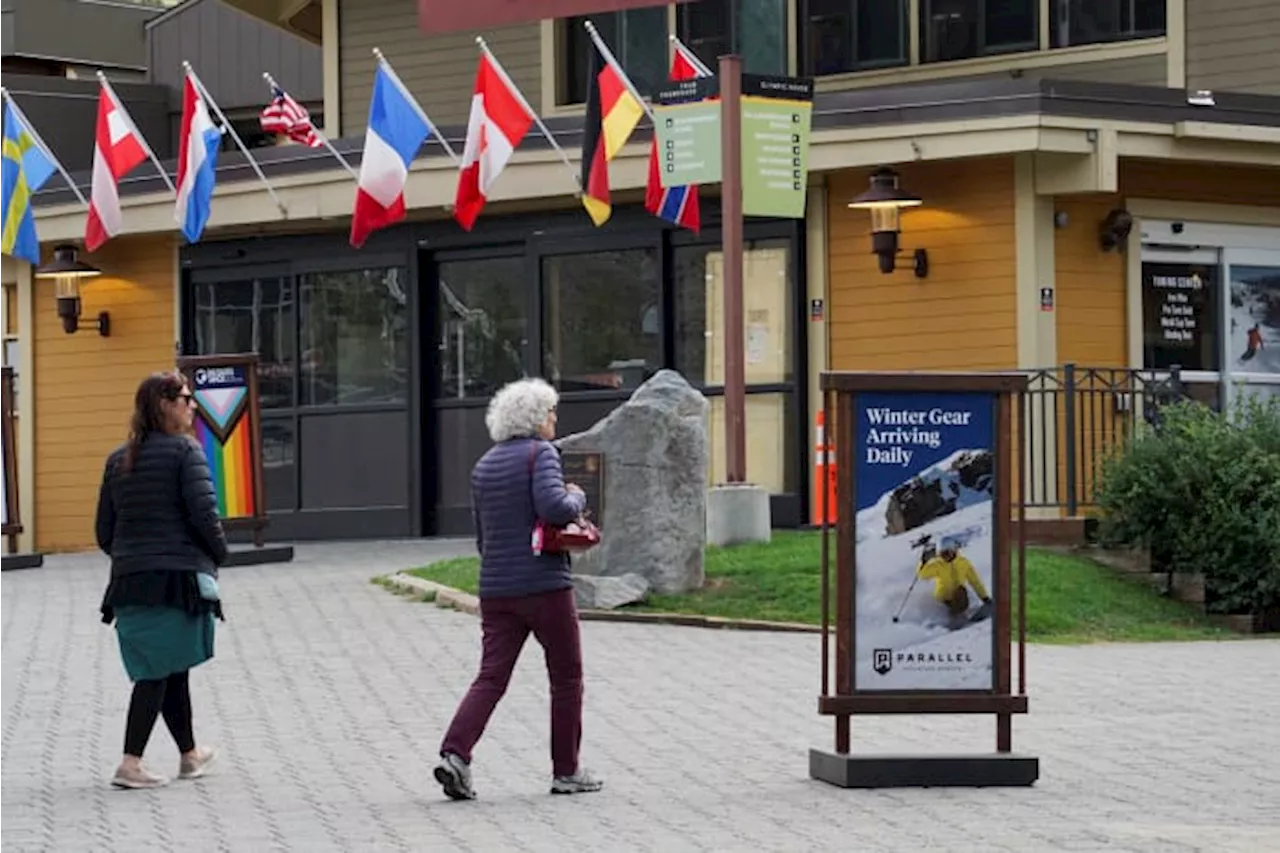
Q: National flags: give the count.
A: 8